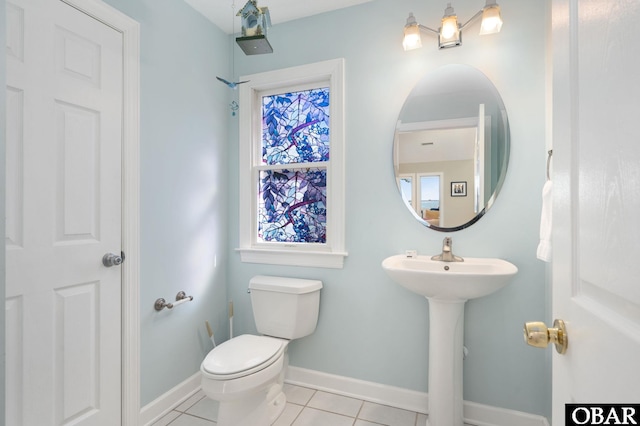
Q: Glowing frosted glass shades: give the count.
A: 3